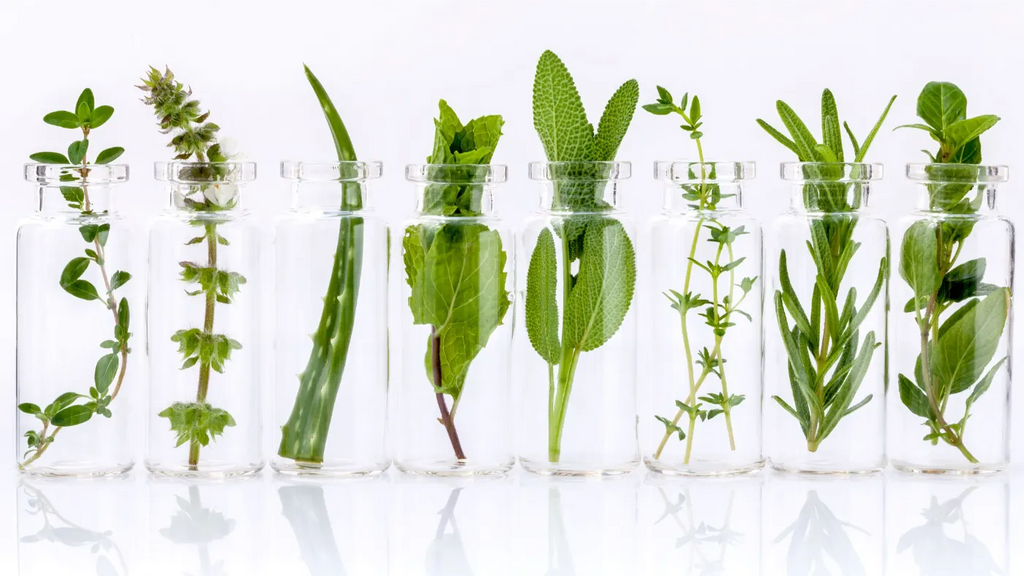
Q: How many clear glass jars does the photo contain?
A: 8